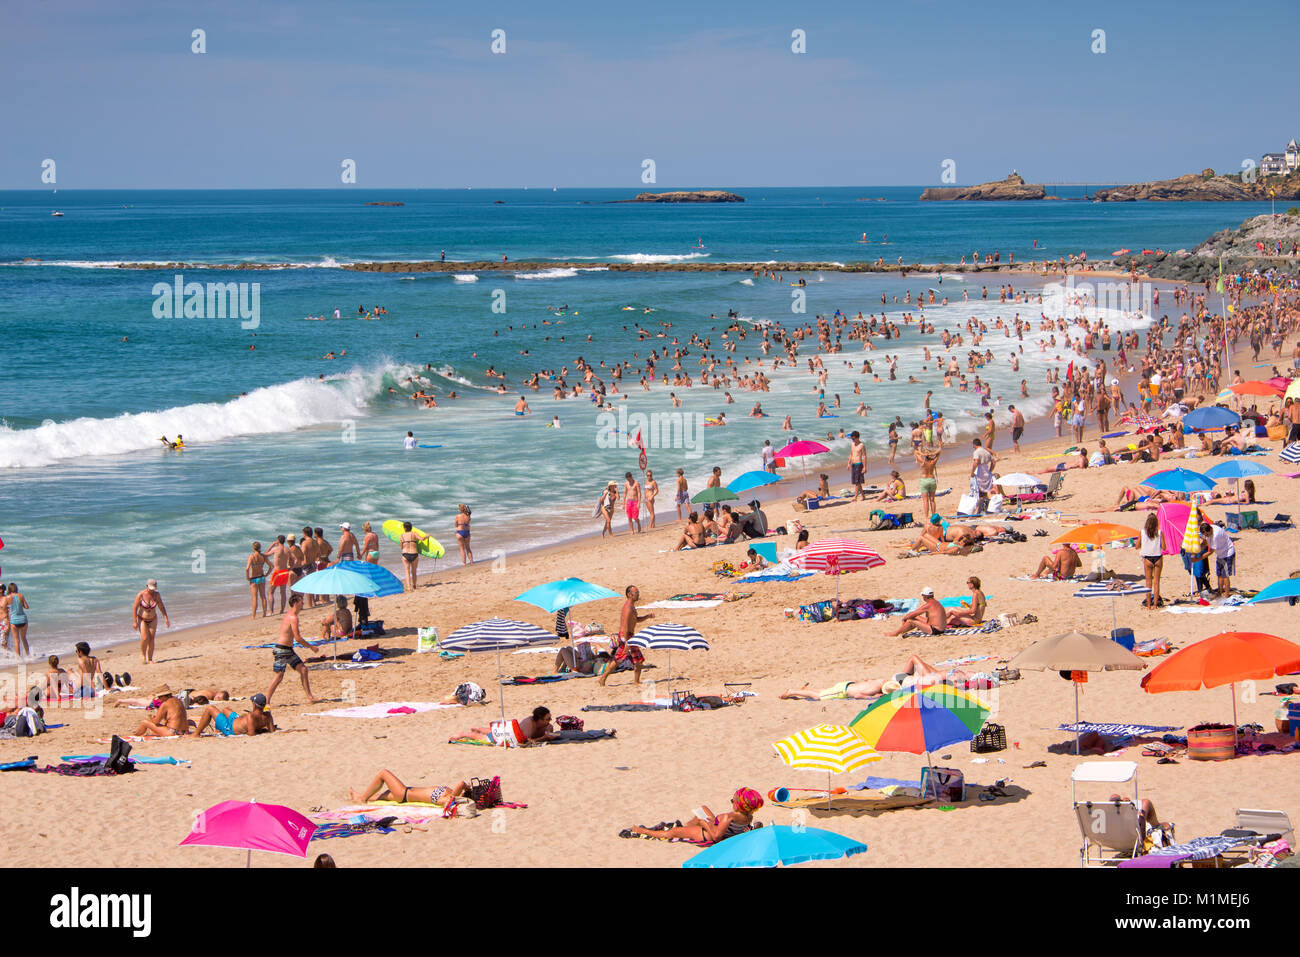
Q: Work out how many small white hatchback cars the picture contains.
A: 0